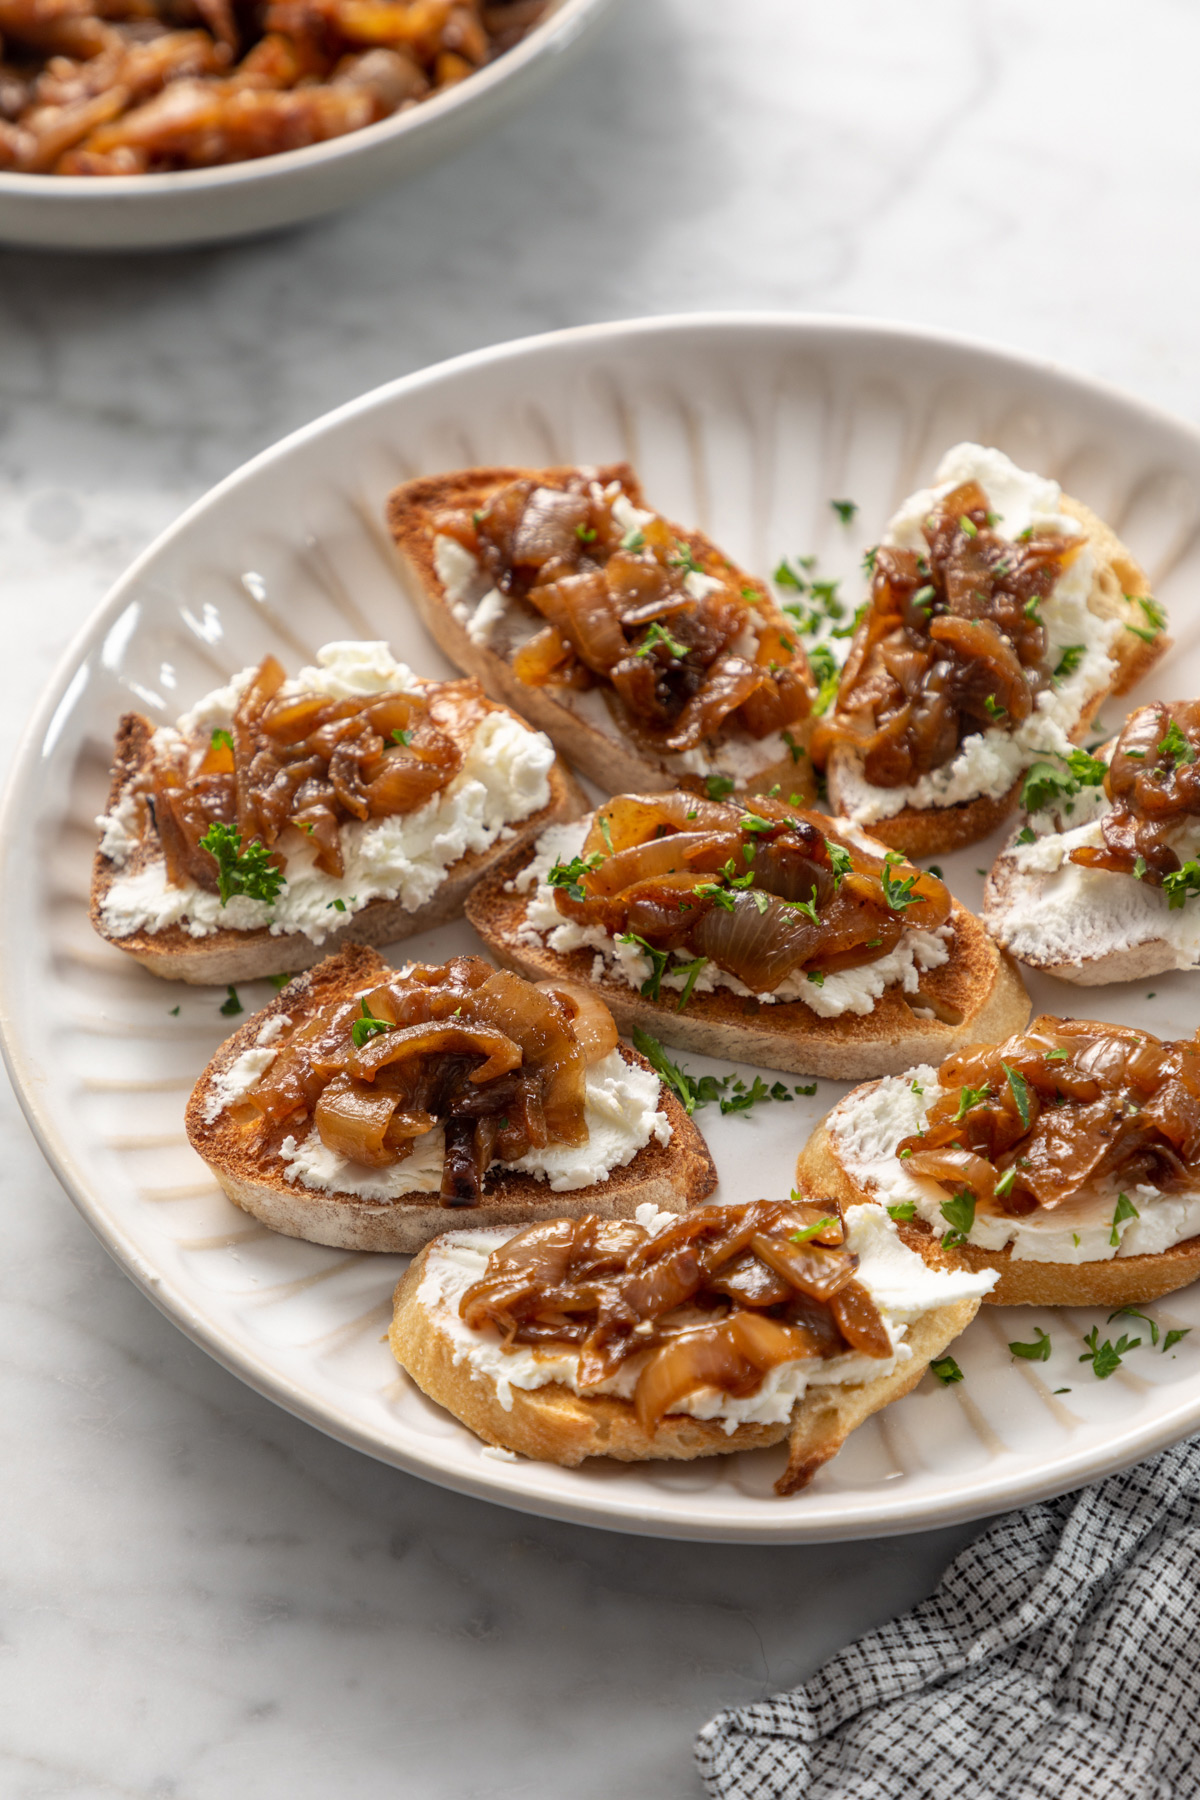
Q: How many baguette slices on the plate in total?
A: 8